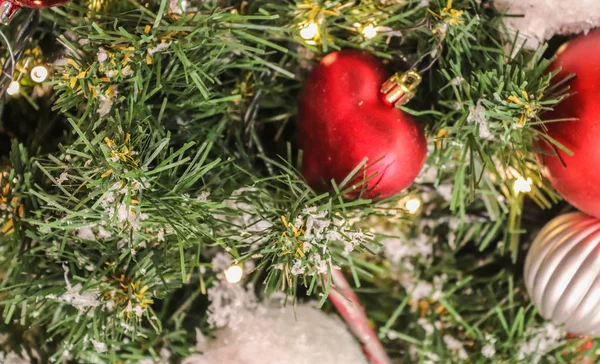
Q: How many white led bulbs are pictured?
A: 7